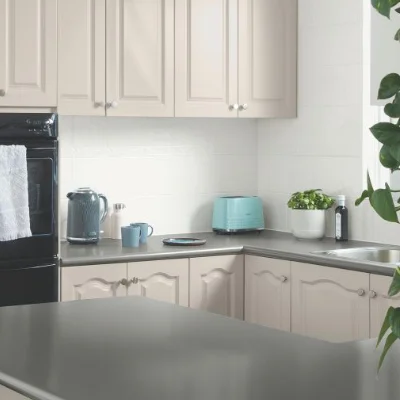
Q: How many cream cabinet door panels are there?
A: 11